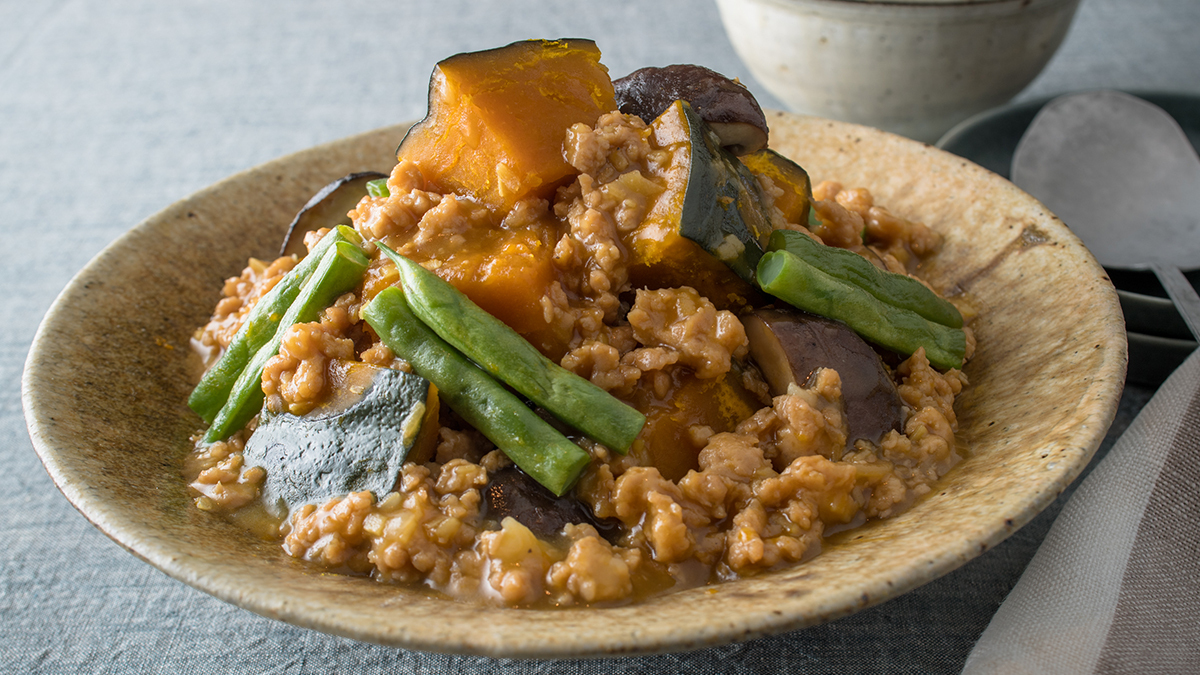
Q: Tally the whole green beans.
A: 6